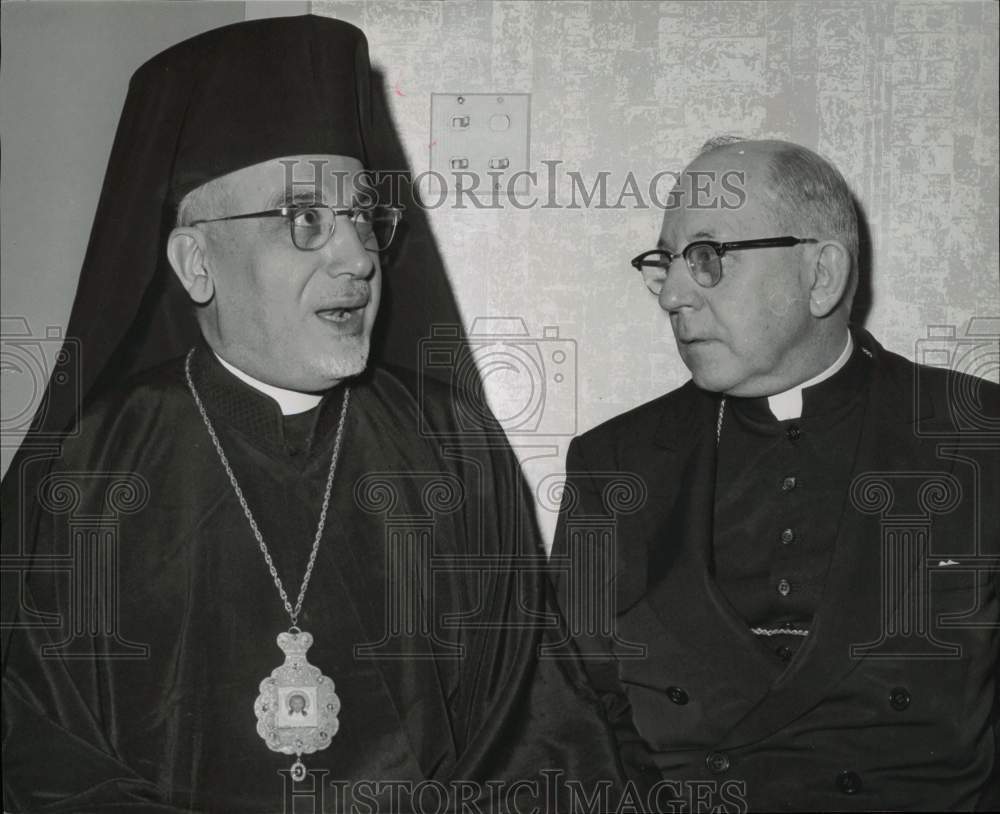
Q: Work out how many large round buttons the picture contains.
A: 4